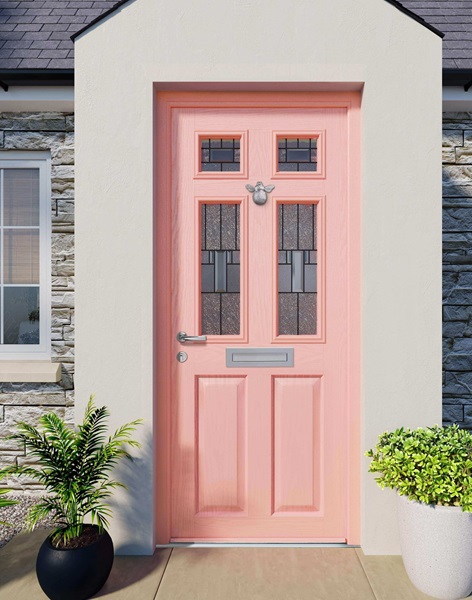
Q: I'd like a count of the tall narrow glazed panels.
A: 2